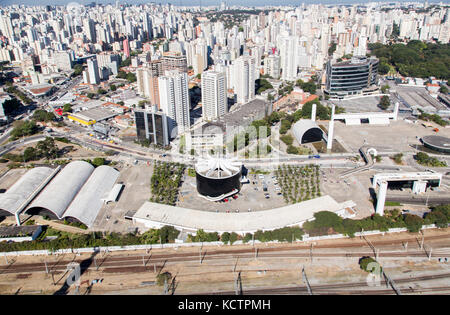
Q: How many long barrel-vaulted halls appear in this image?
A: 3